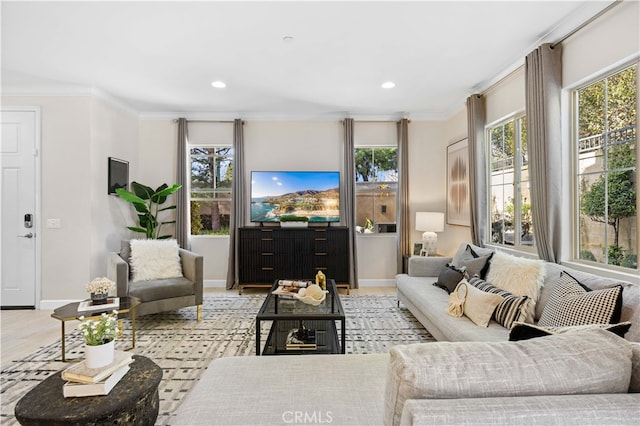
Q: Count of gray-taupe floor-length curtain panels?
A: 6